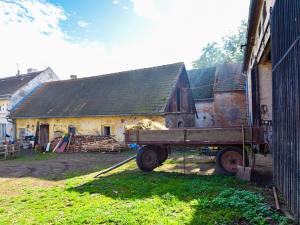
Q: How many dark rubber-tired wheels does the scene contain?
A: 3